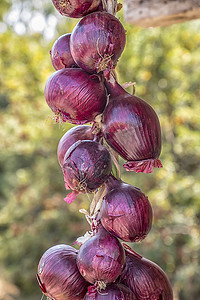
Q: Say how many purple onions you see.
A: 12